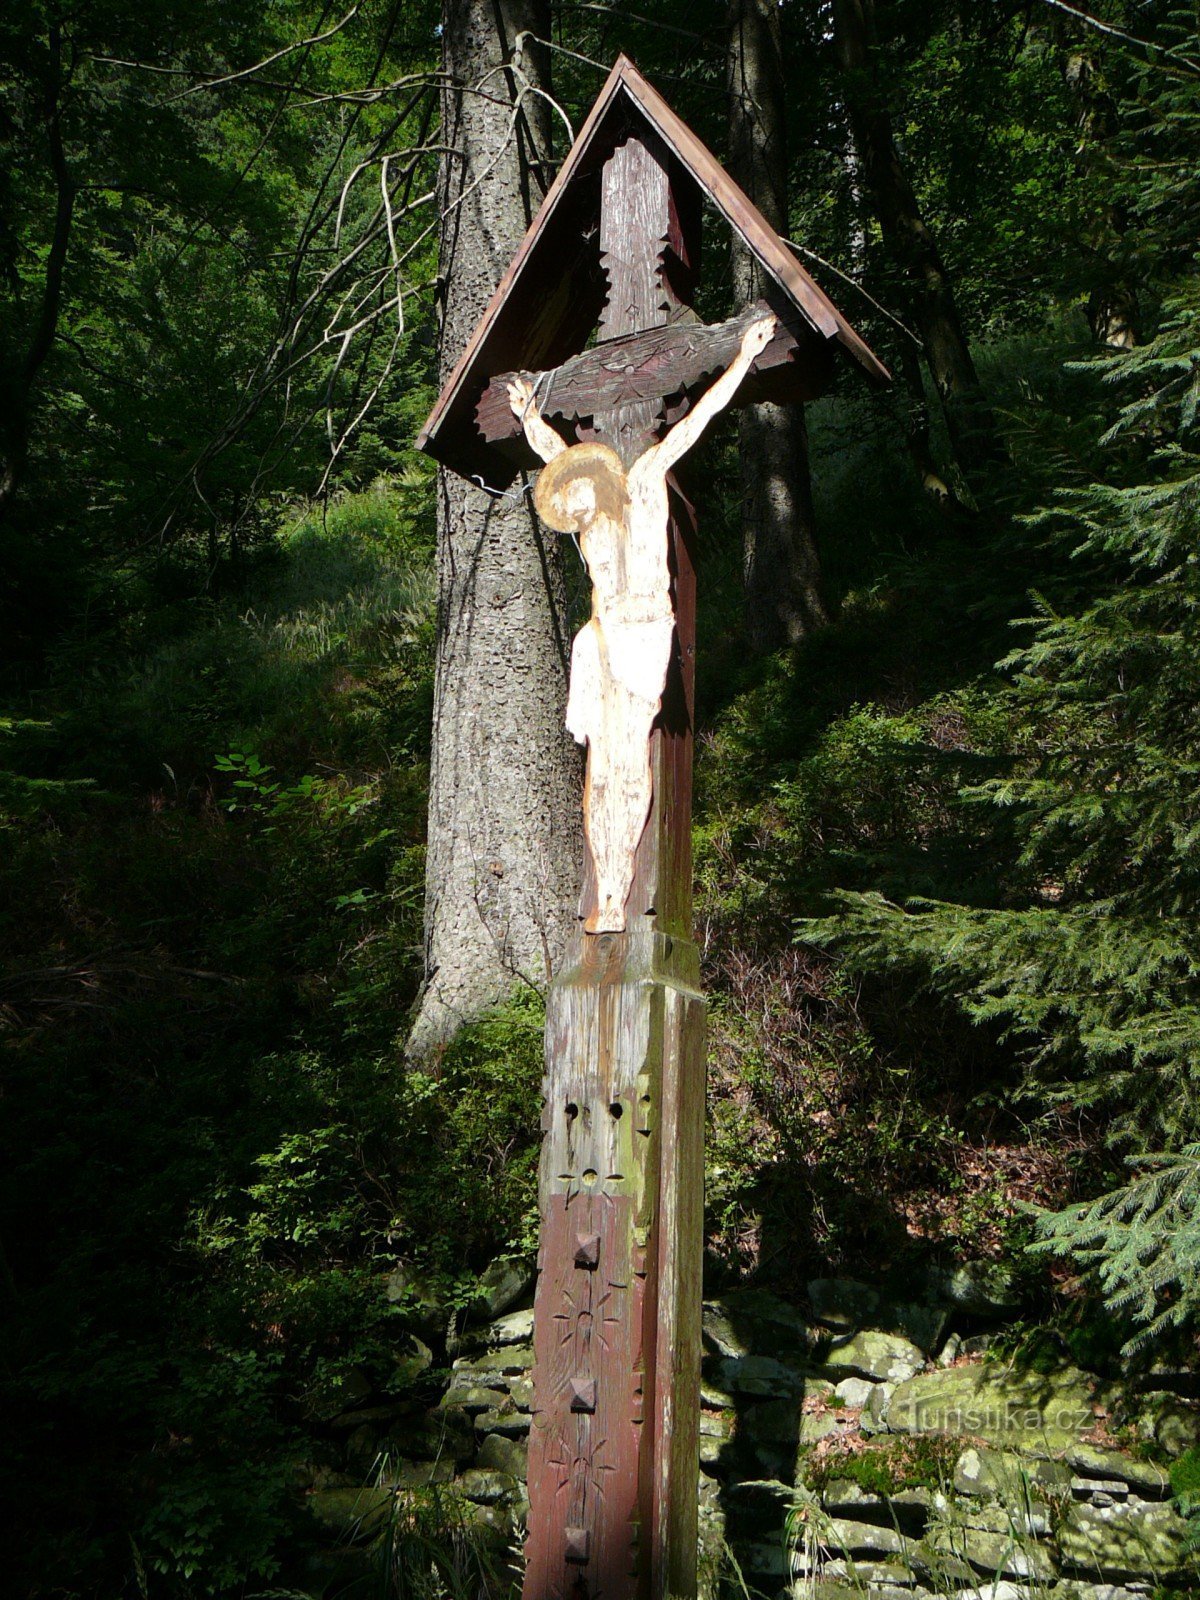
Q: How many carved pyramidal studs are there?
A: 3